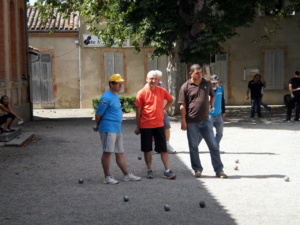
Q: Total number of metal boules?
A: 8